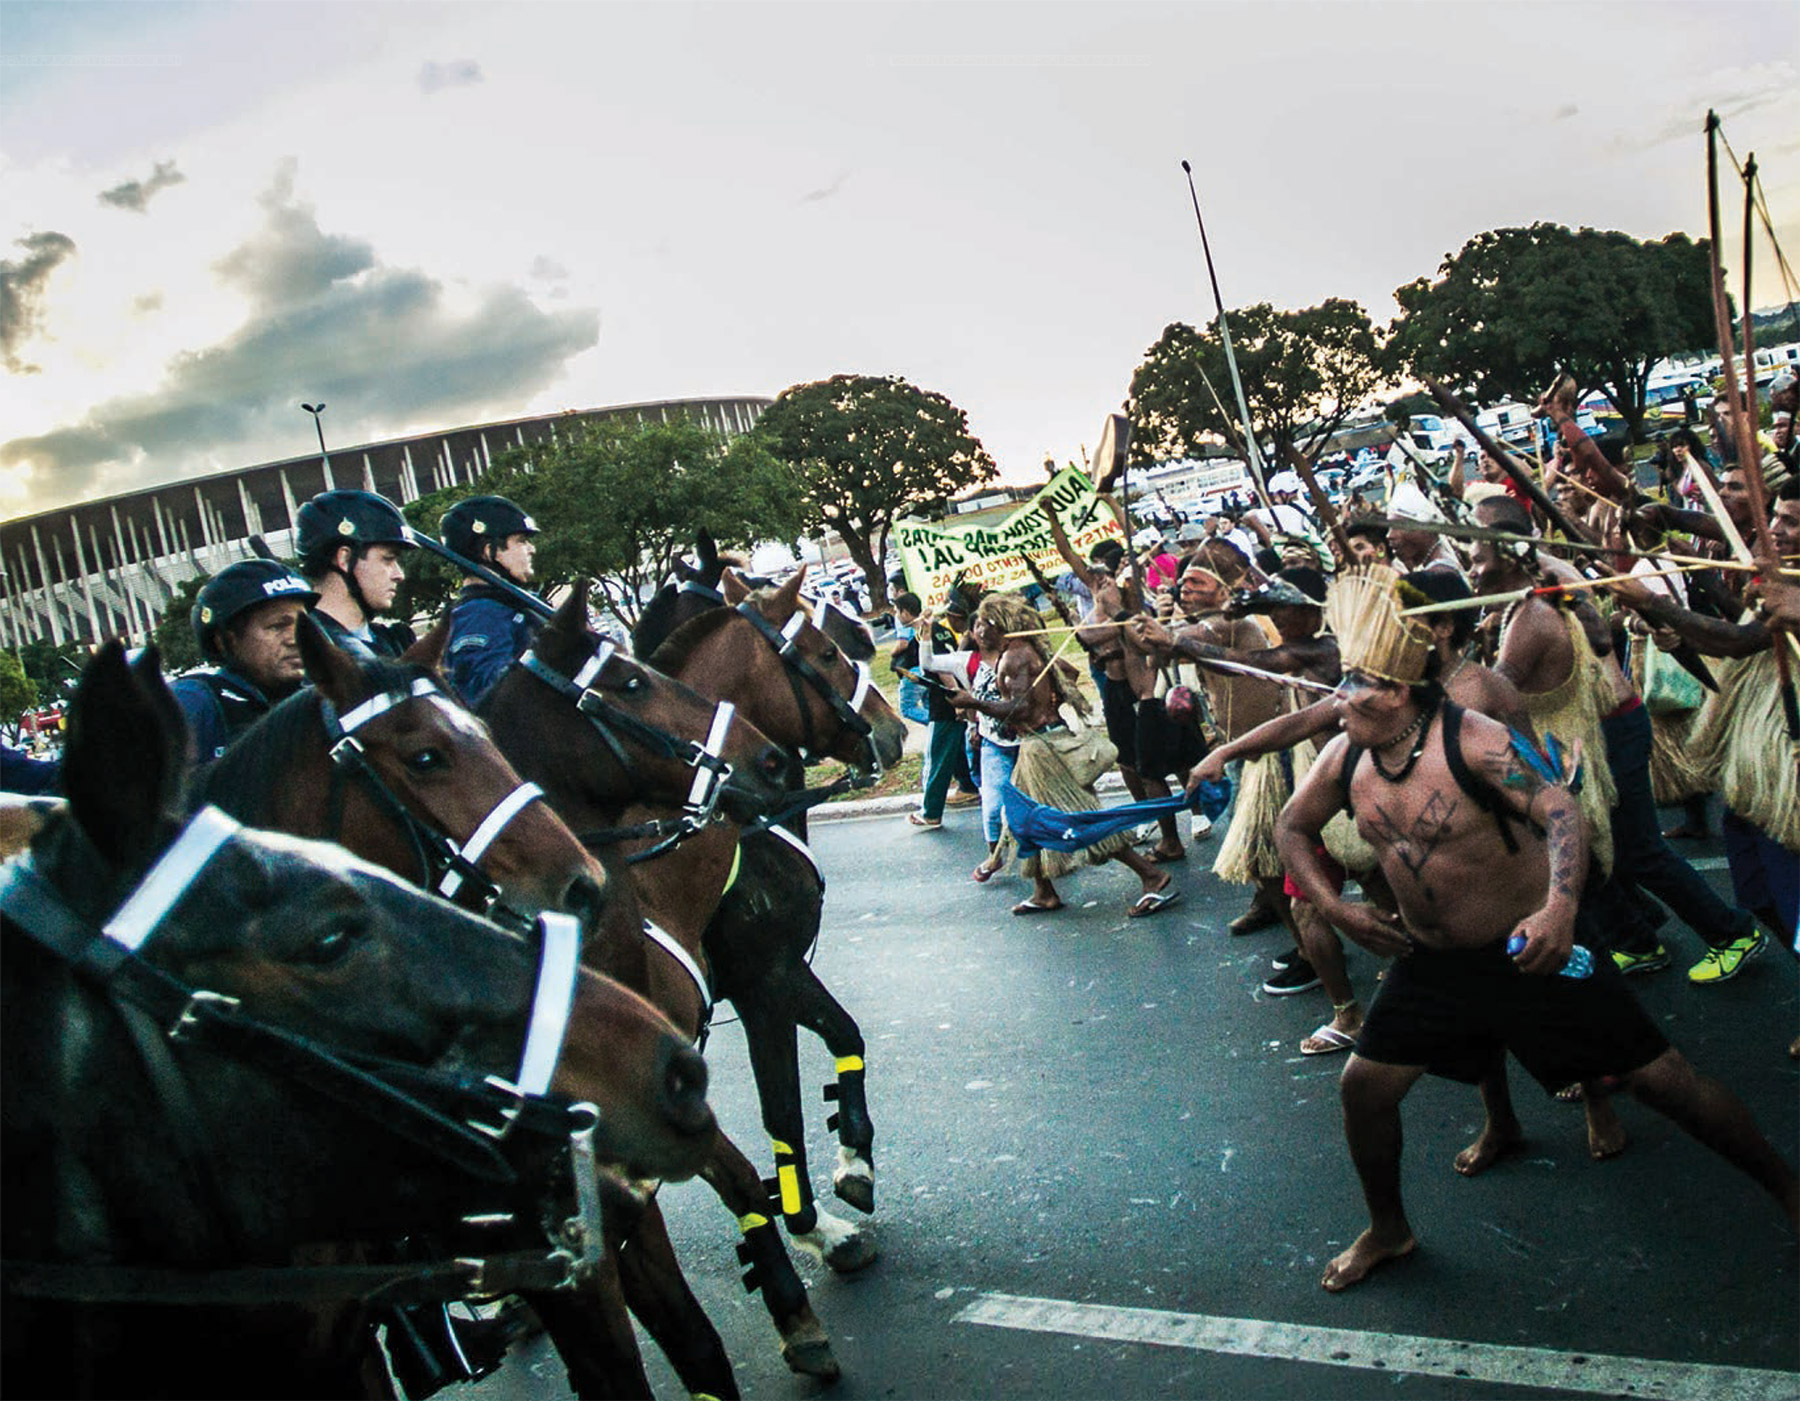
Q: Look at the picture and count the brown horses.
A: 3